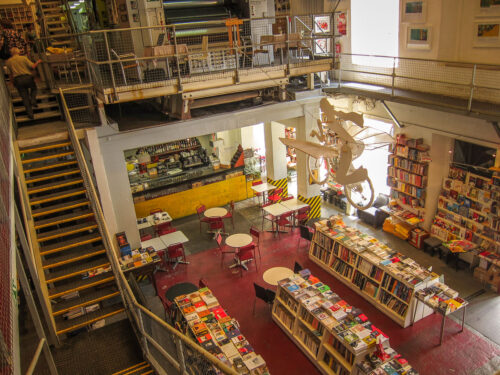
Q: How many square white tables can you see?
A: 7